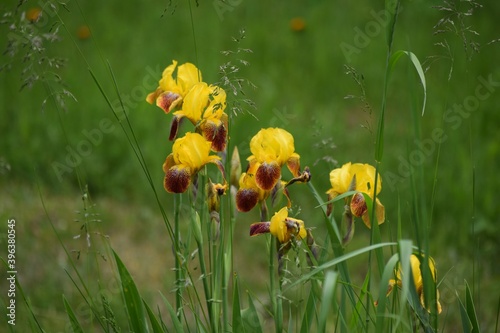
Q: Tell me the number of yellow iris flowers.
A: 8